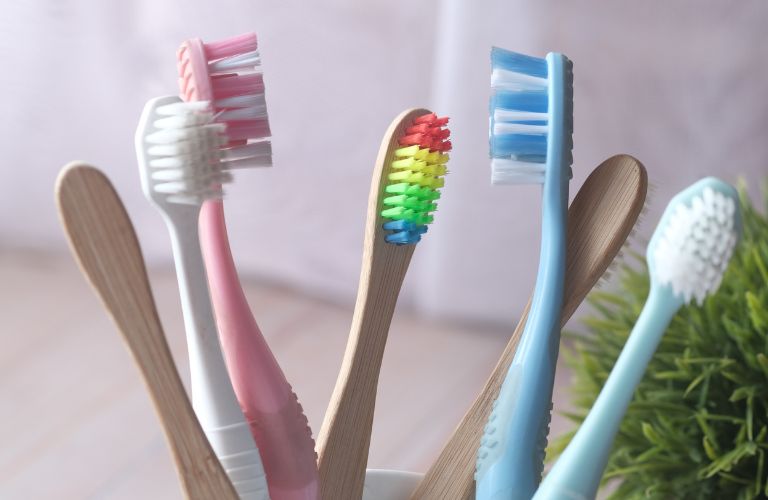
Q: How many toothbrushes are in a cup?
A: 7